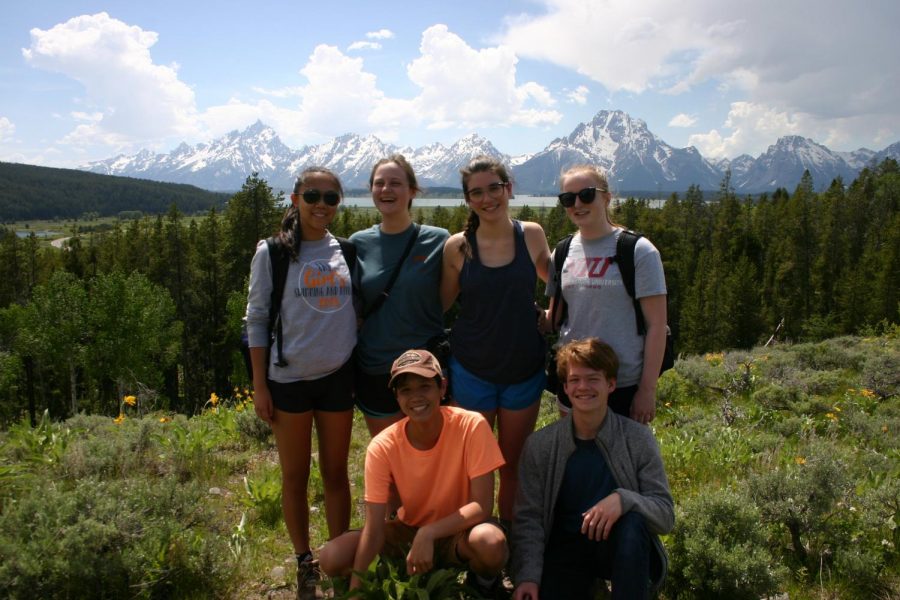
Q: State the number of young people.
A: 6